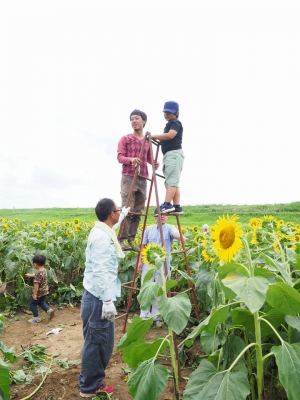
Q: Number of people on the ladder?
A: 2